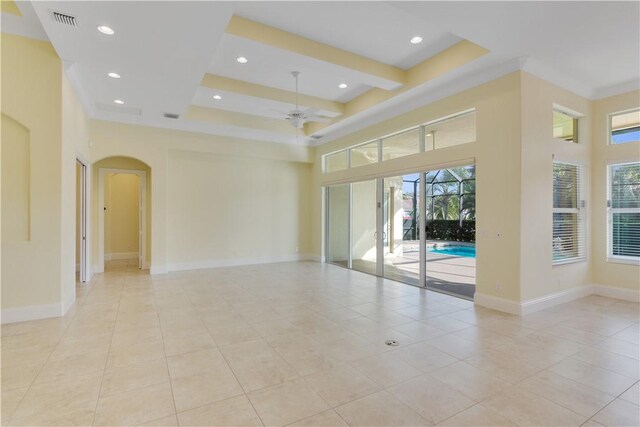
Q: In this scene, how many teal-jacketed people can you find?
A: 0